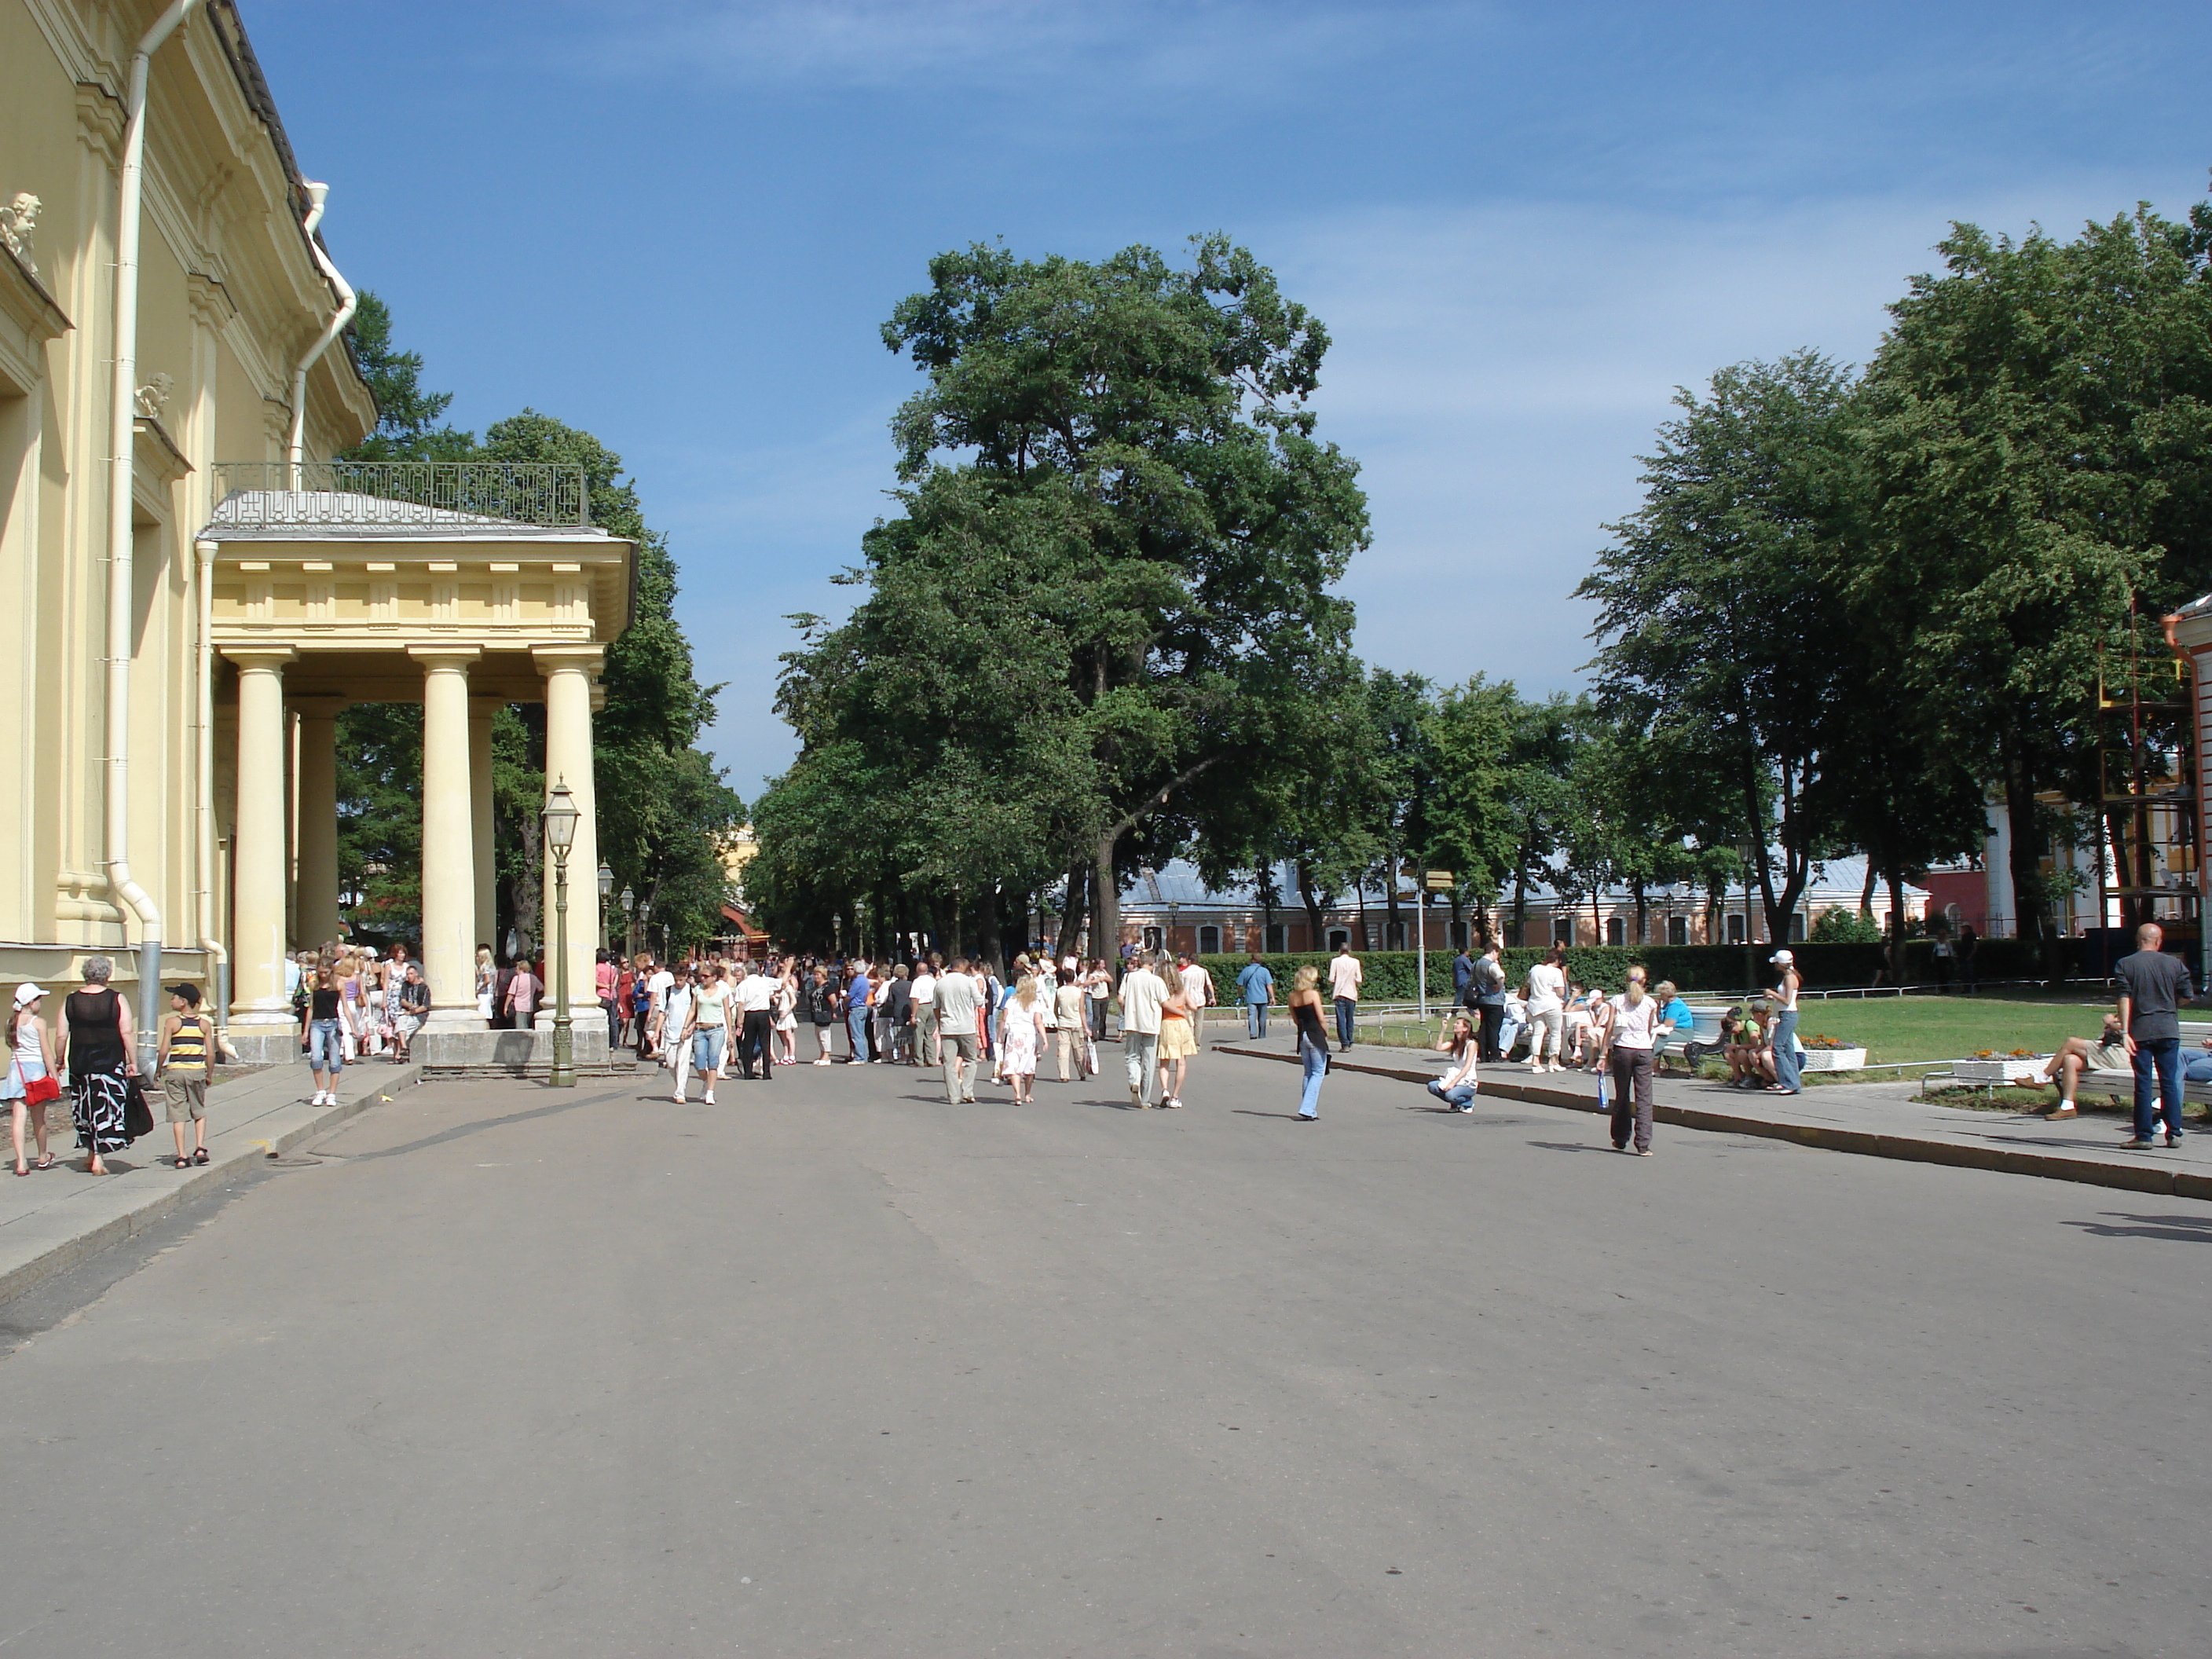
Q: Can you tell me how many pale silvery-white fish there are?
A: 0